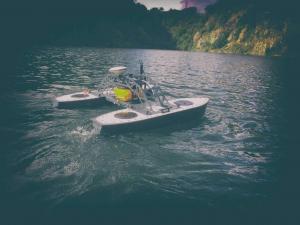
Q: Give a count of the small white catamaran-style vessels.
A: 1